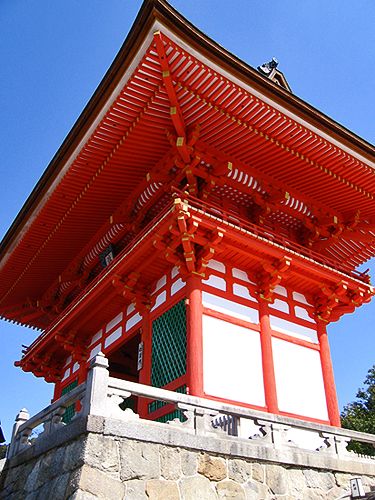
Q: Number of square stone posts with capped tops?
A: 2